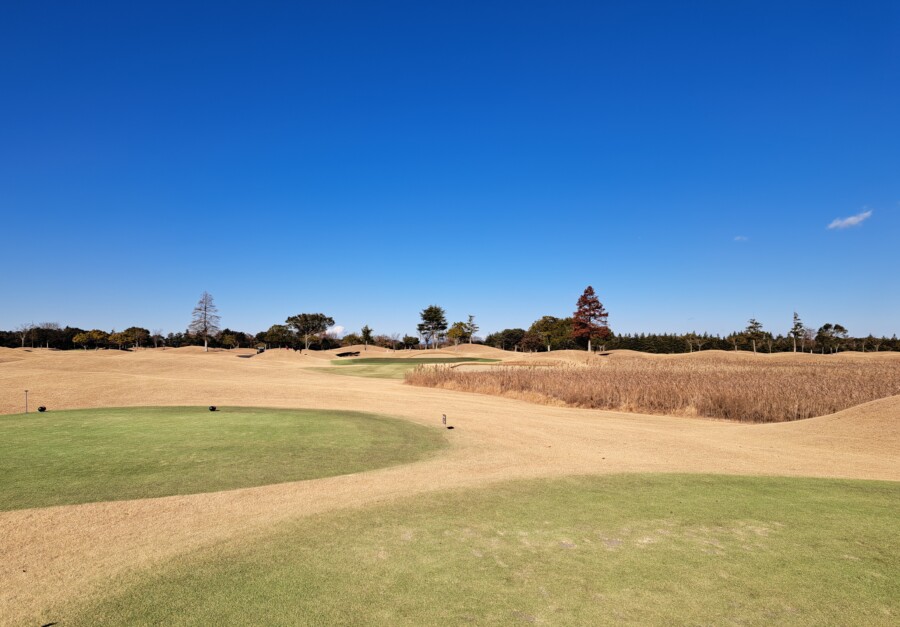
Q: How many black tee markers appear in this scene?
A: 2